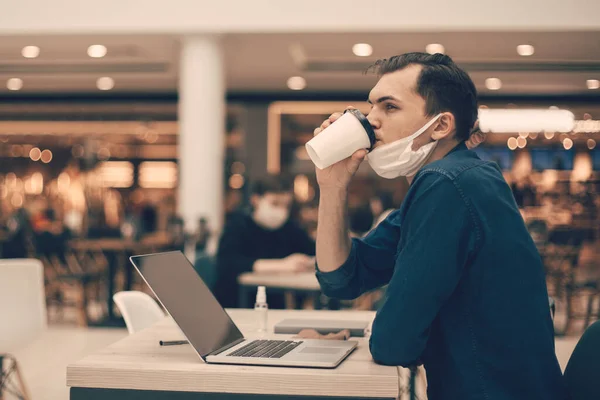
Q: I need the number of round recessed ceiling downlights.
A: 10